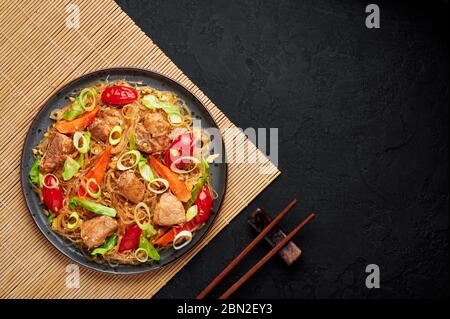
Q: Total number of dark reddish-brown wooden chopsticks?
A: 2